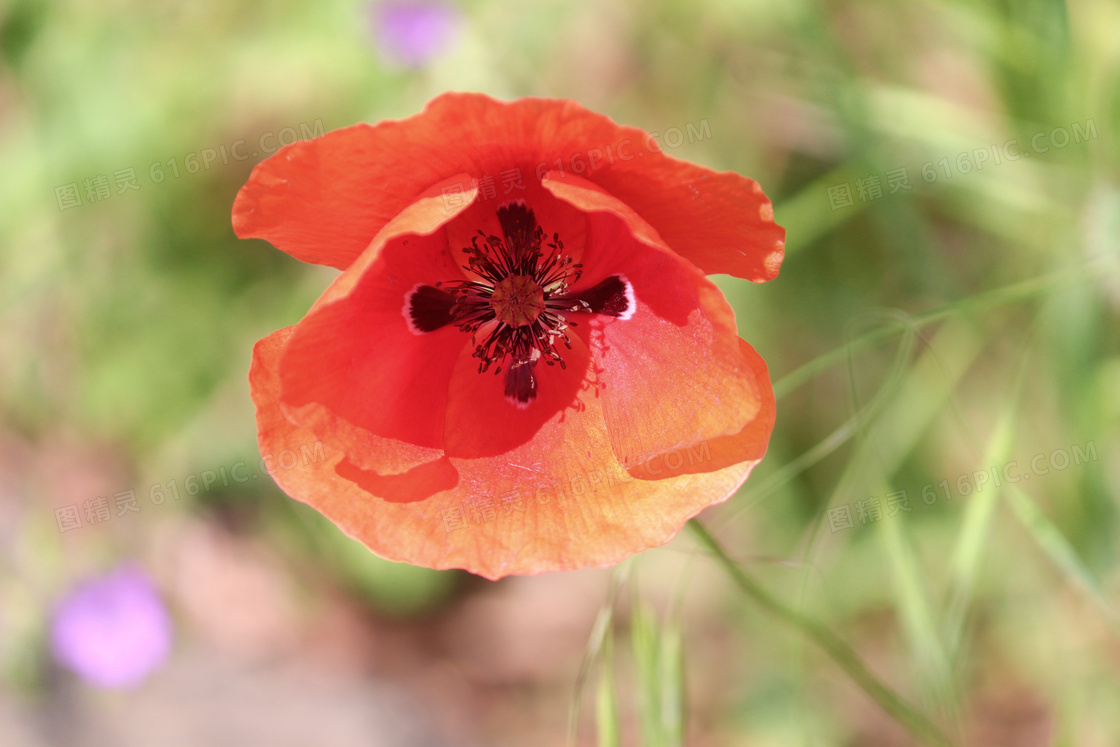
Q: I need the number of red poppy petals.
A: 4